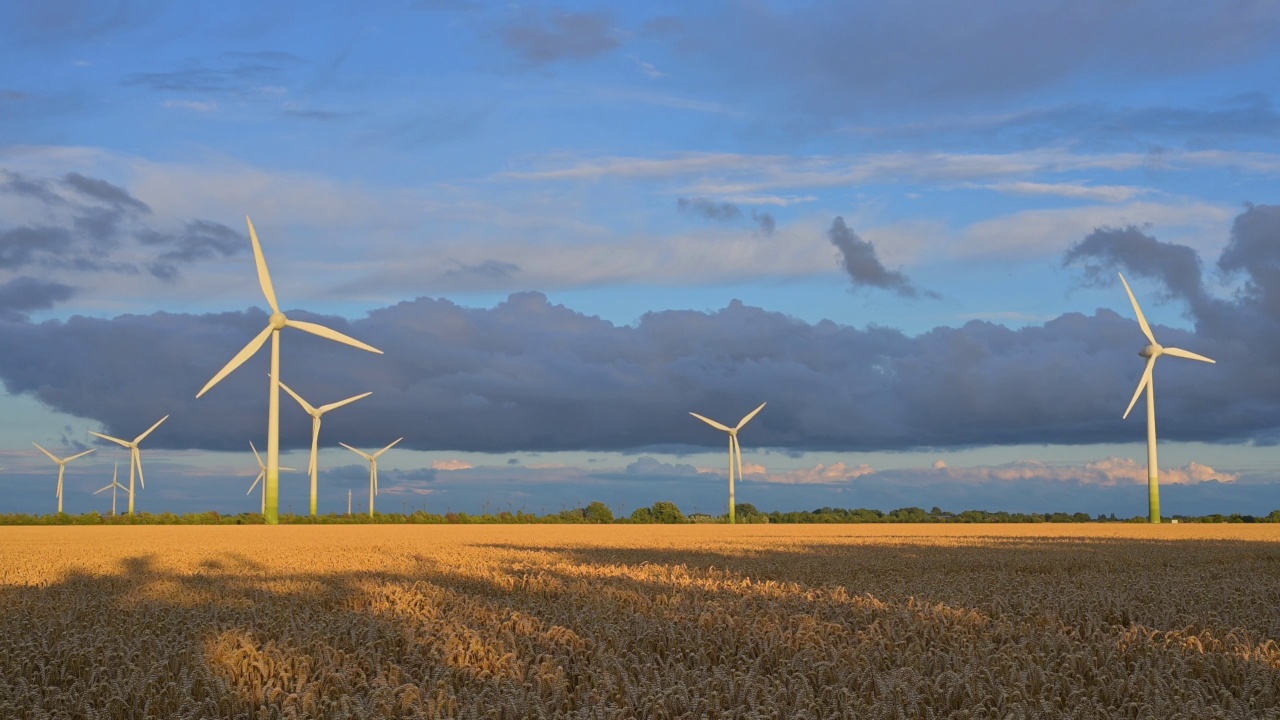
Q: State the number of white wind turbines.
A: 9